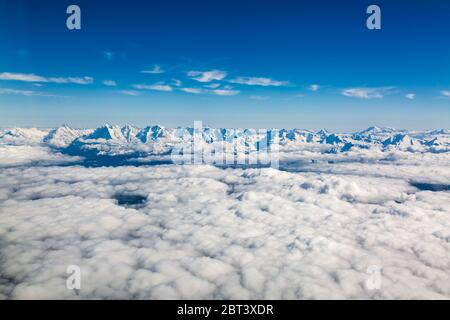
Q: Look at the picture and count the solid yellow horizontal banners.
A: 0